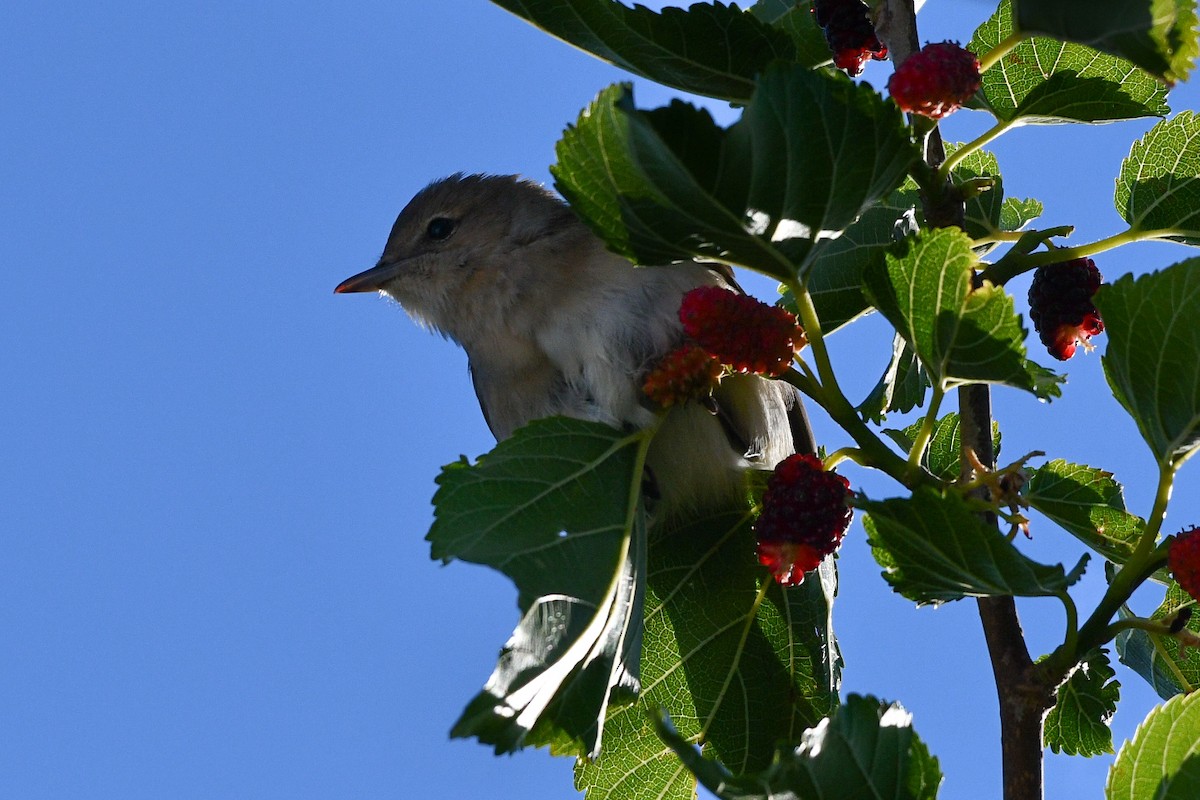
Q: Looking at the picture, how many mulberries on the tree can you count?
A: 7